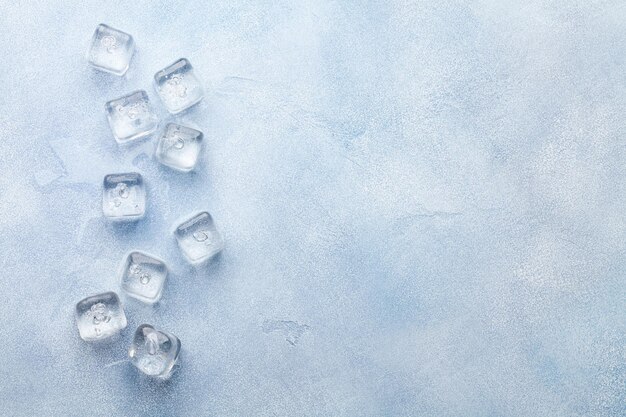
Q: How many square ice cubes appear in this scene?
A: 9